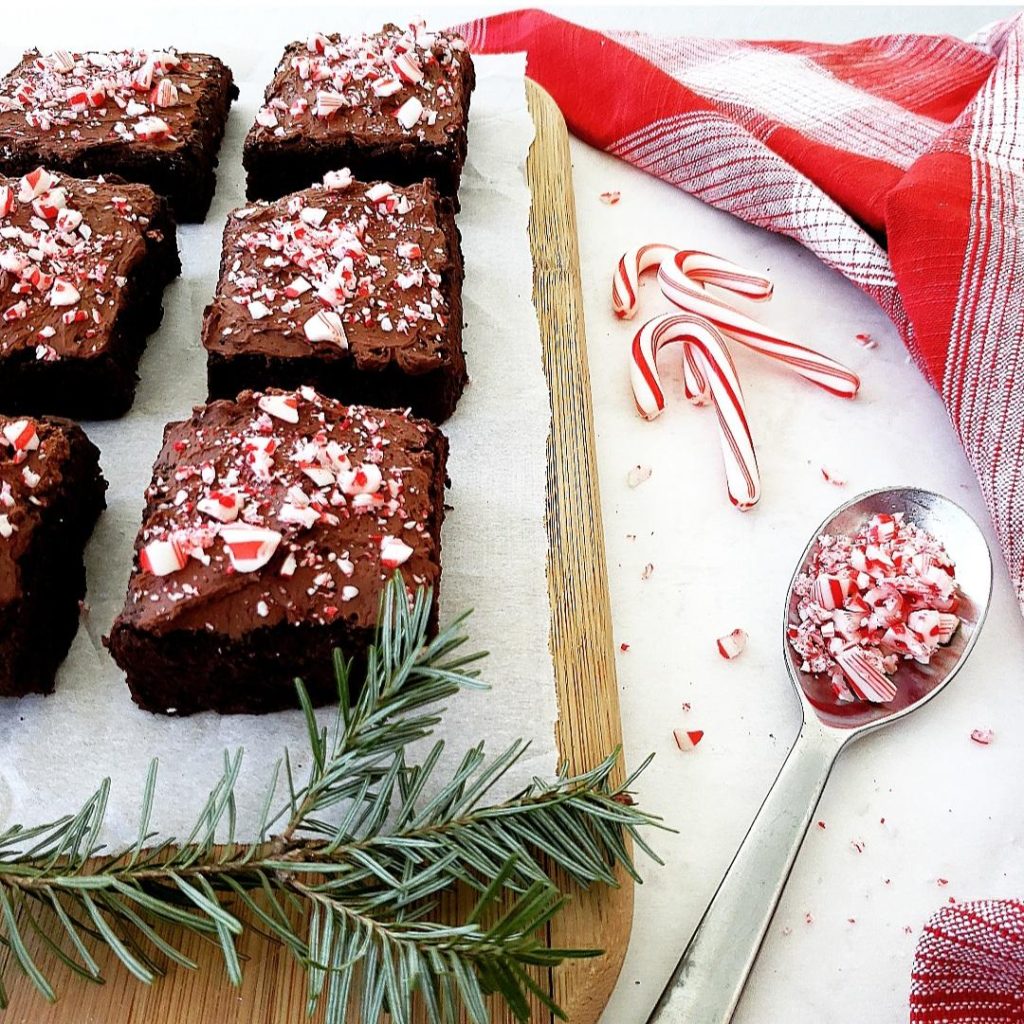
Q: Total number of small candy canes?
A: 3